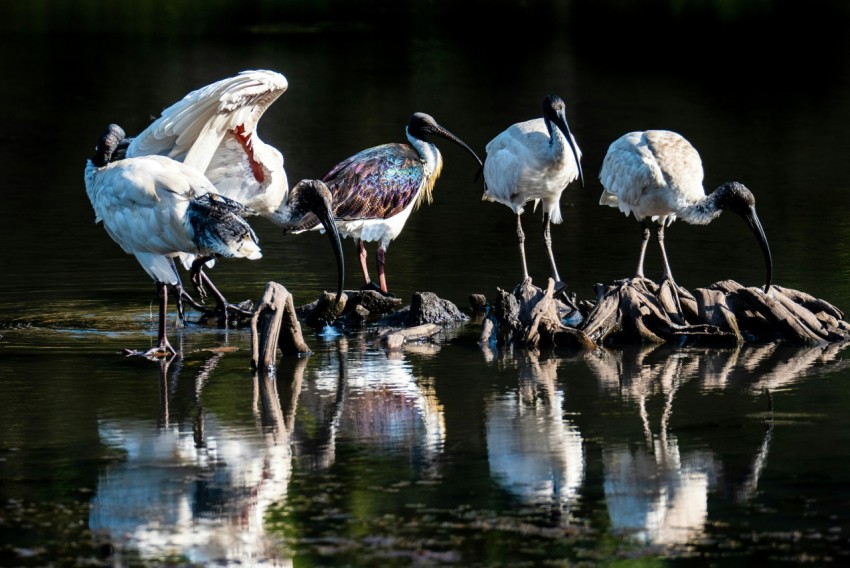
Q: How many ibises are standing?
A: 5